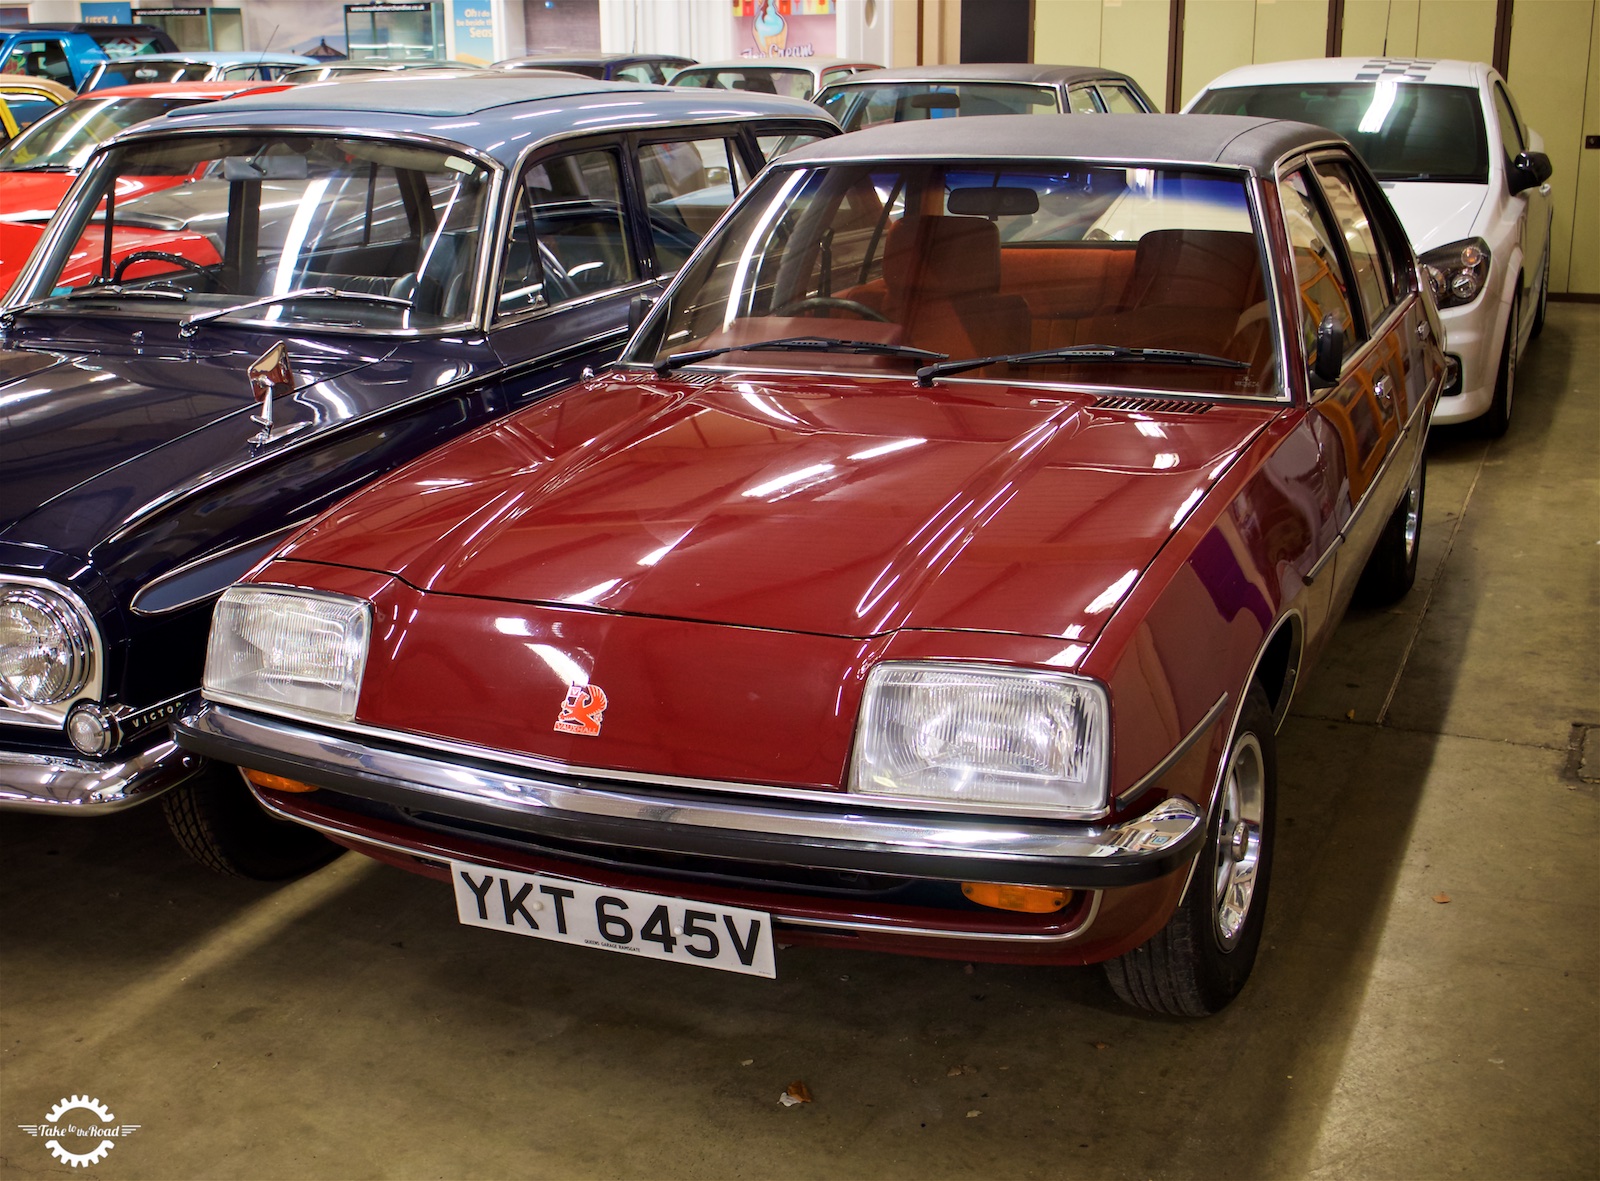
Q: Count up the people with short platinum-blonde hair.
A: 0